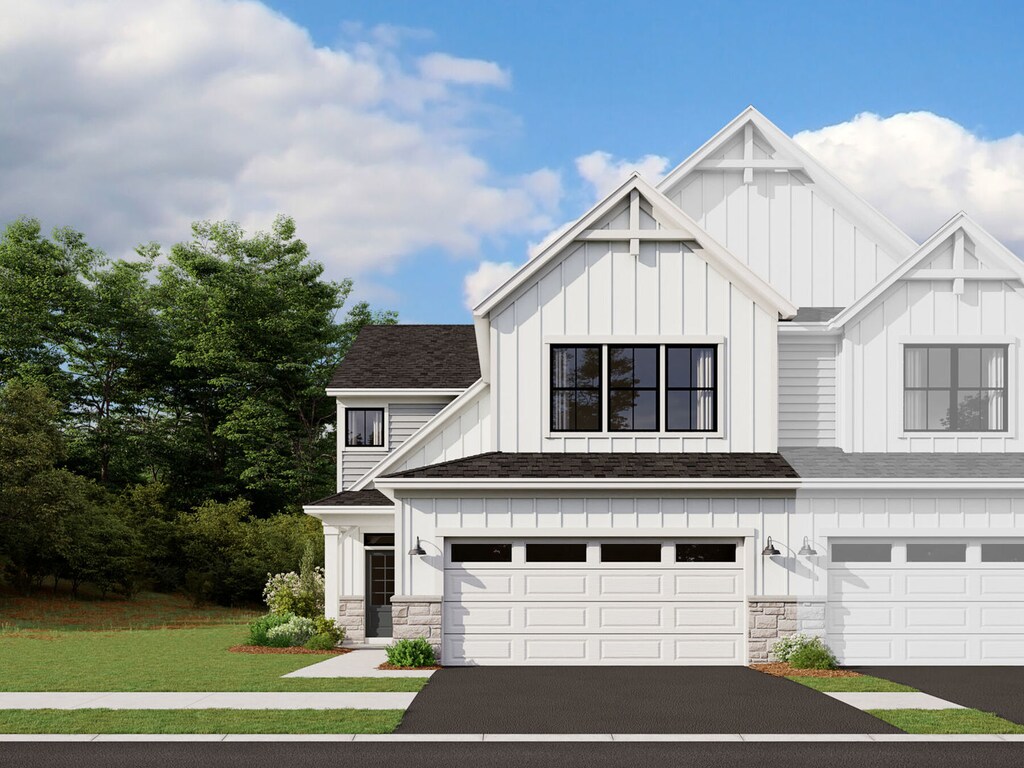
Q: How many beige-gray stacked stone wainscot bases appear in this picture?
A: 3